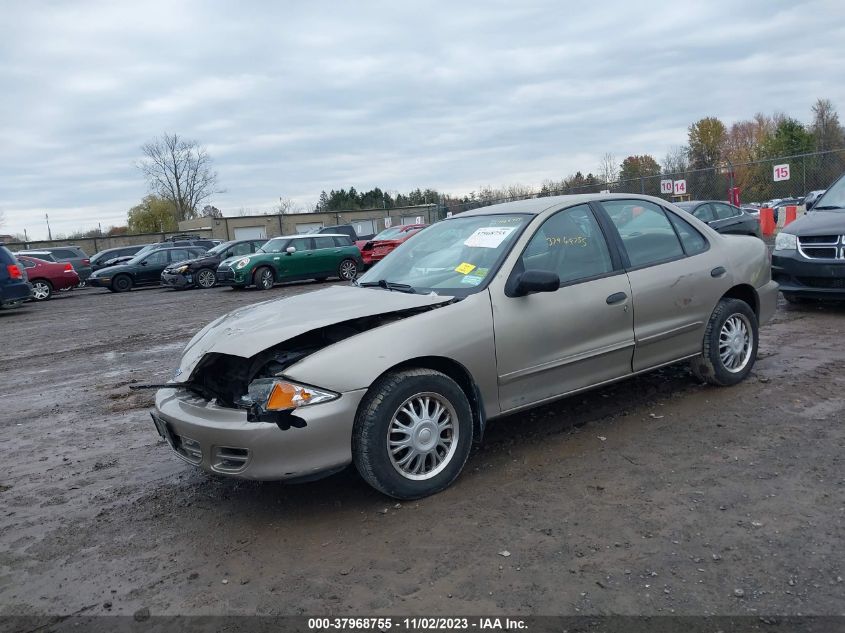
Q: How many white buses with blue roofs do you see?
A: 0